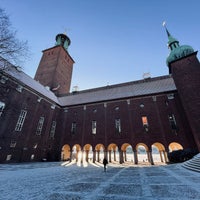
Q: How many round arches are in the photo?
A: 9